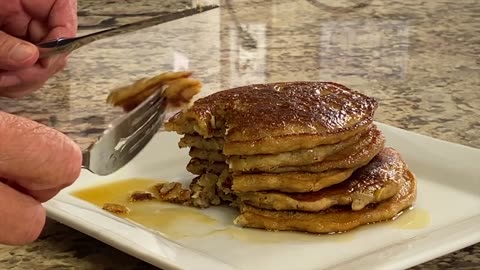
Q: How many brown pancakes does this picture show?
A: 5